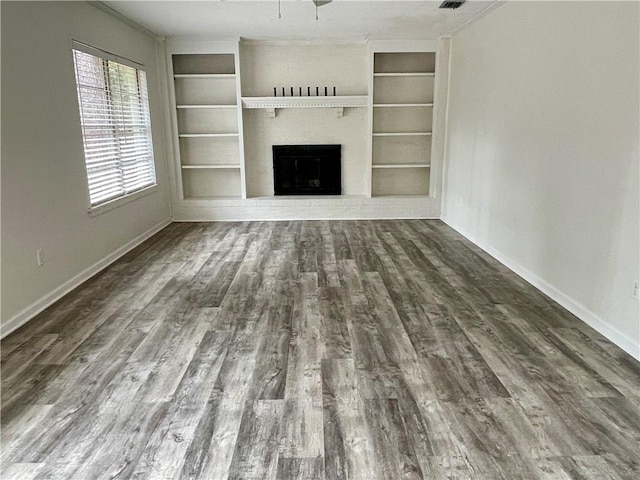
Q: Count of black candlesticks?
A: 8